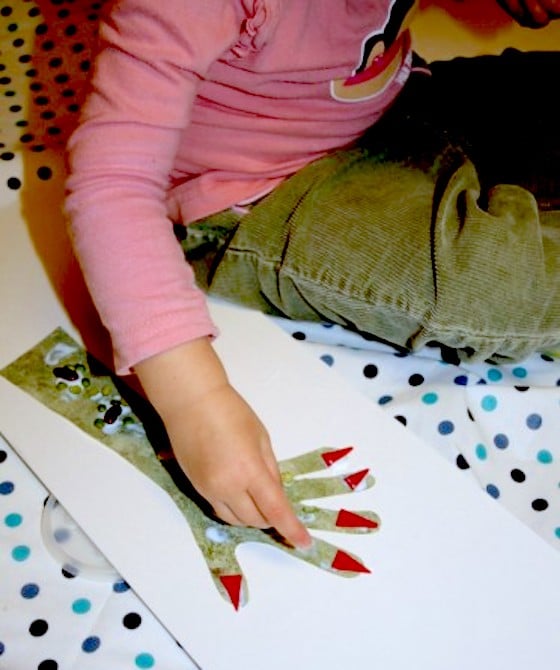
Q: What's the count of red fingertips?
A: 5